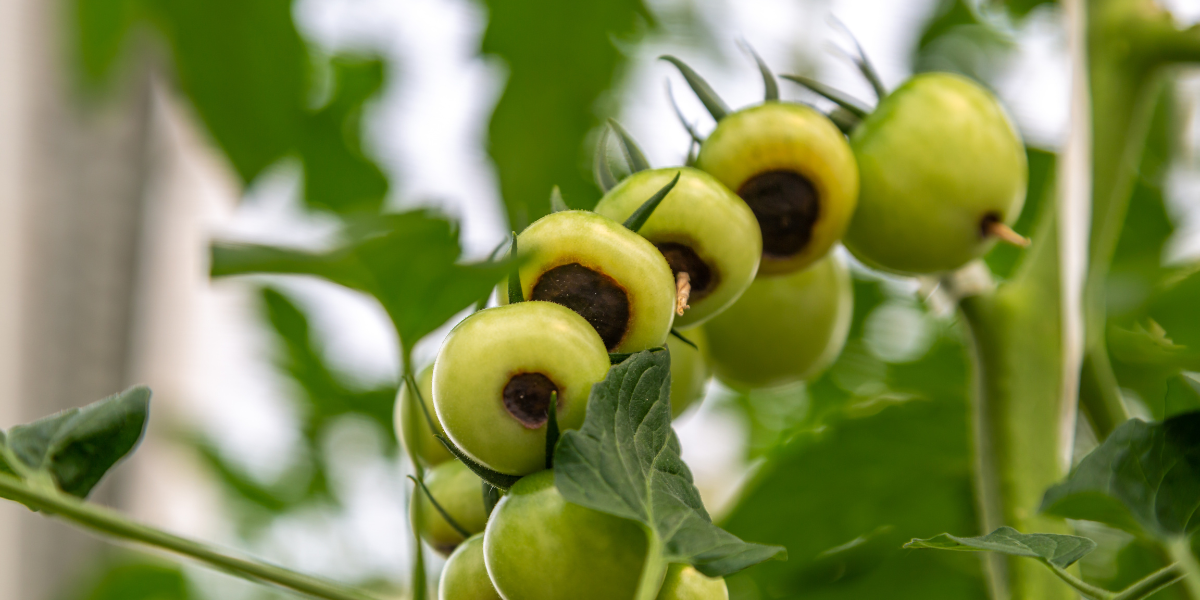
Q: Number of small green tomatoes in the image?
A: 12